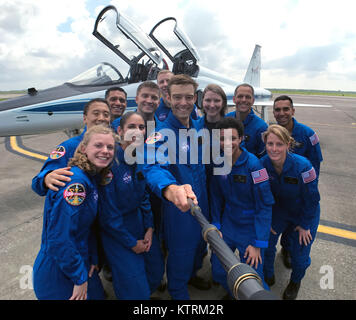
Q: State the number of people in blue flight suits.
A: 12